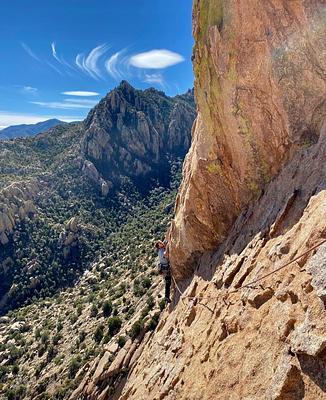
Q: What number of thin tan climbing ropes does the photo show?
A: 1